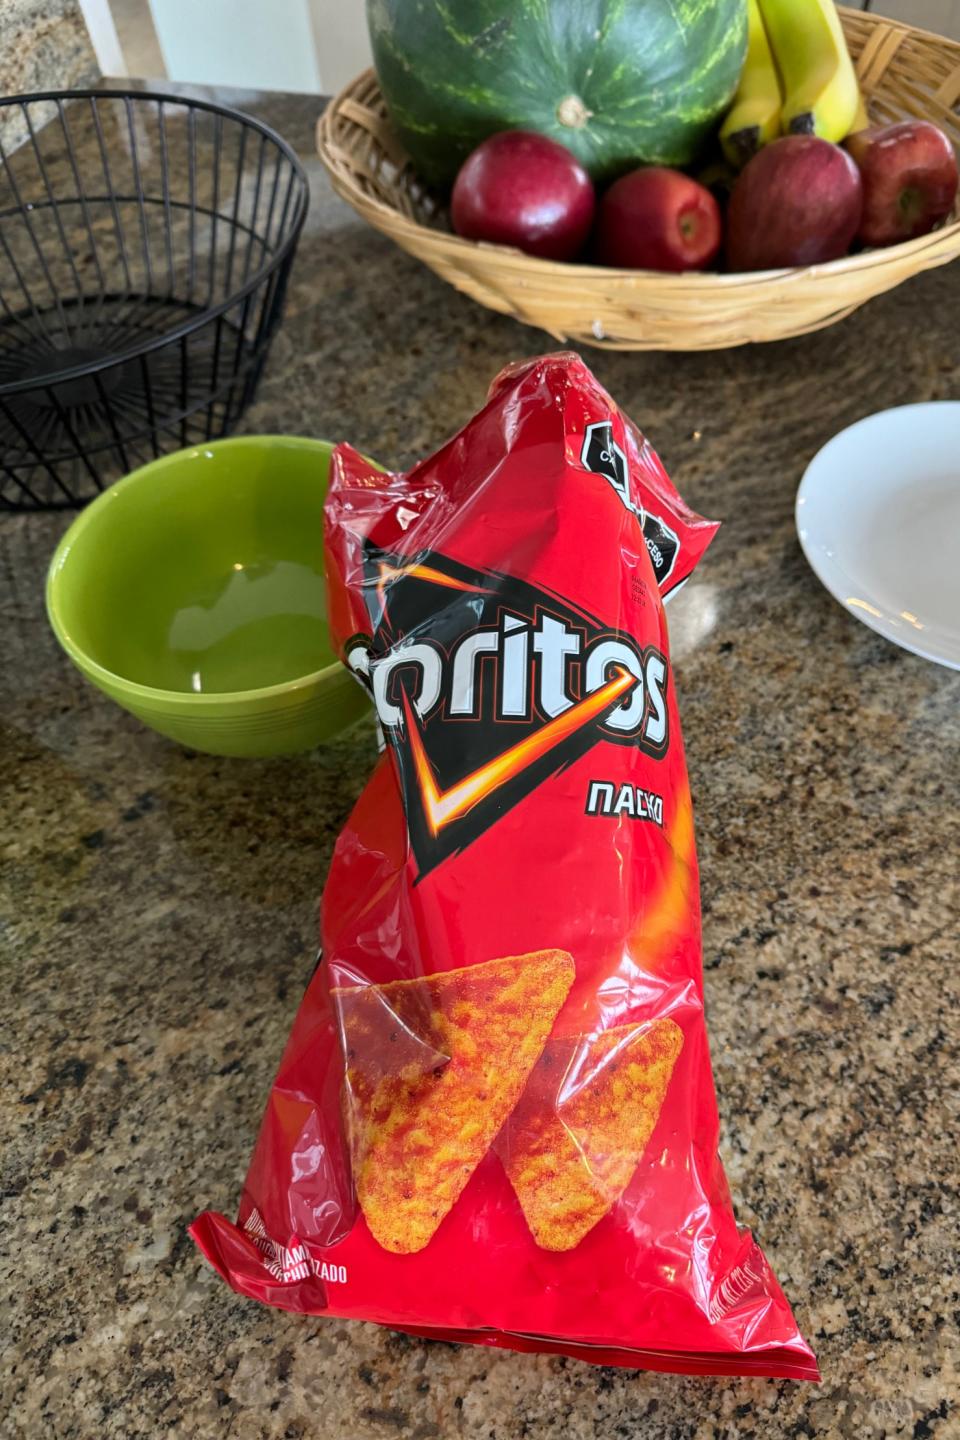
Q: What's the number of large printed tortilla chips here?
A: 2